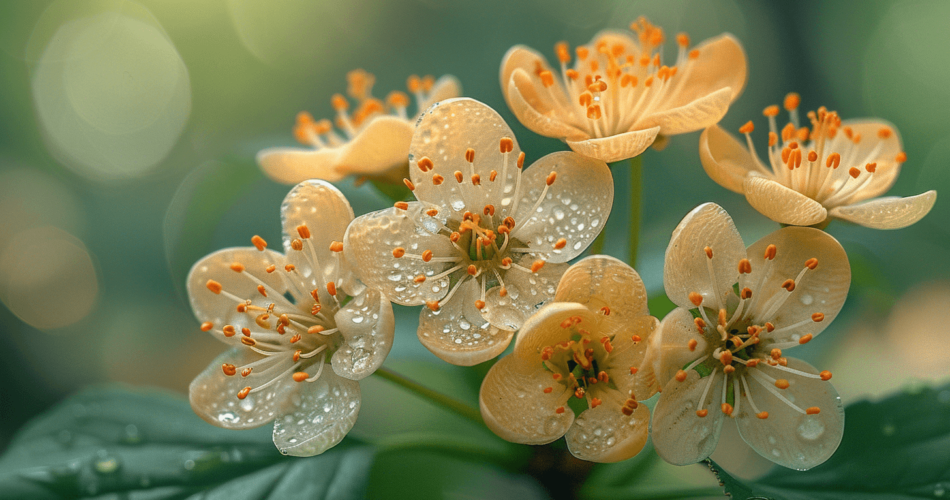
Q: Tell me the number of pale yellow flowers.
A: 7